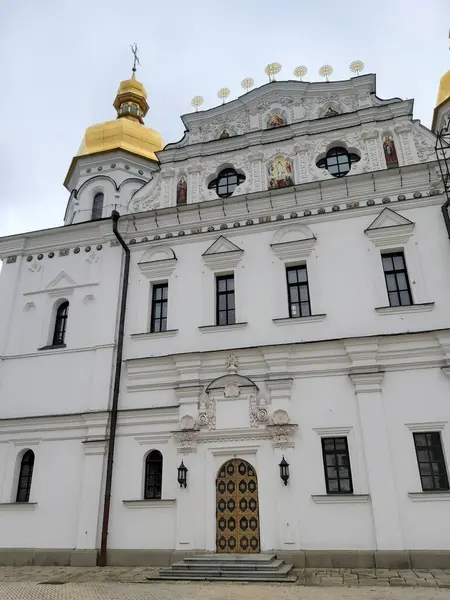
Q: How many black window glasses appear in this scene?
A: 12